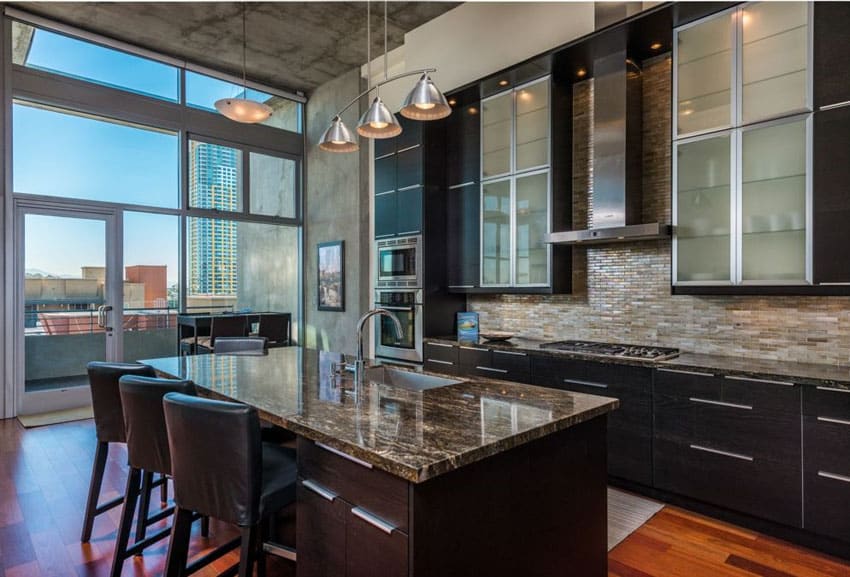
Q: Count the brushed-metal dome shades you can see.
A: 3